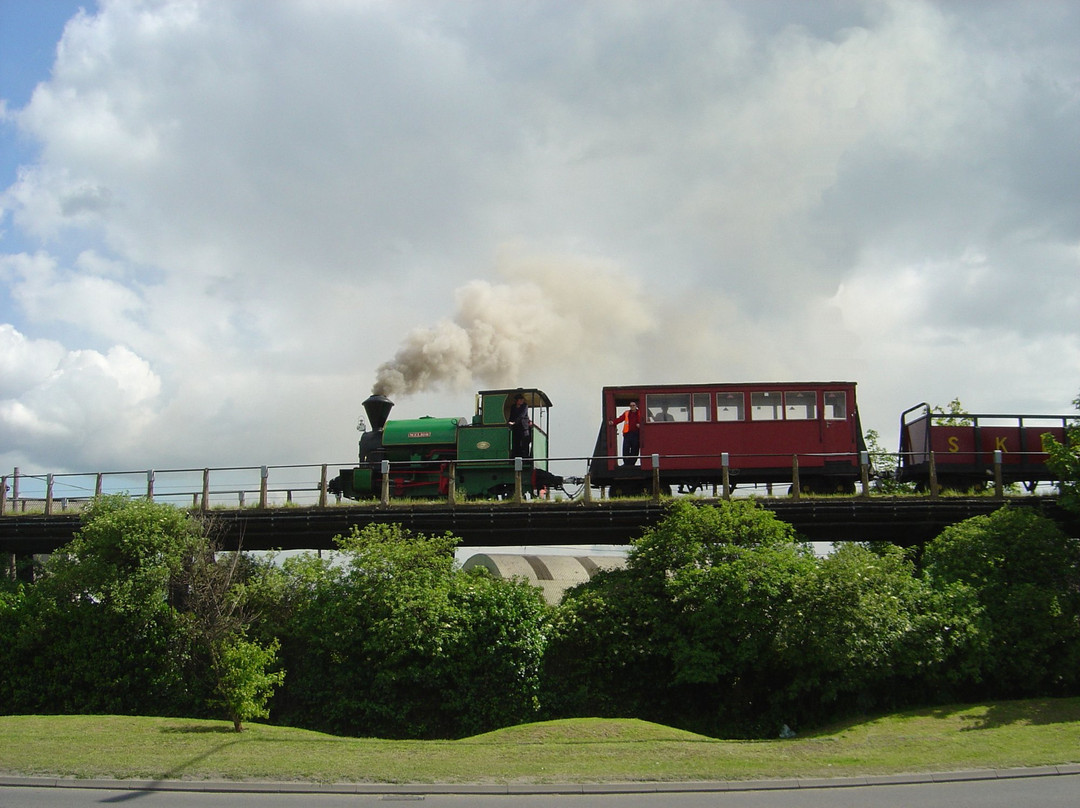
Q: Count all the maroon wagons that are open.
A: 1